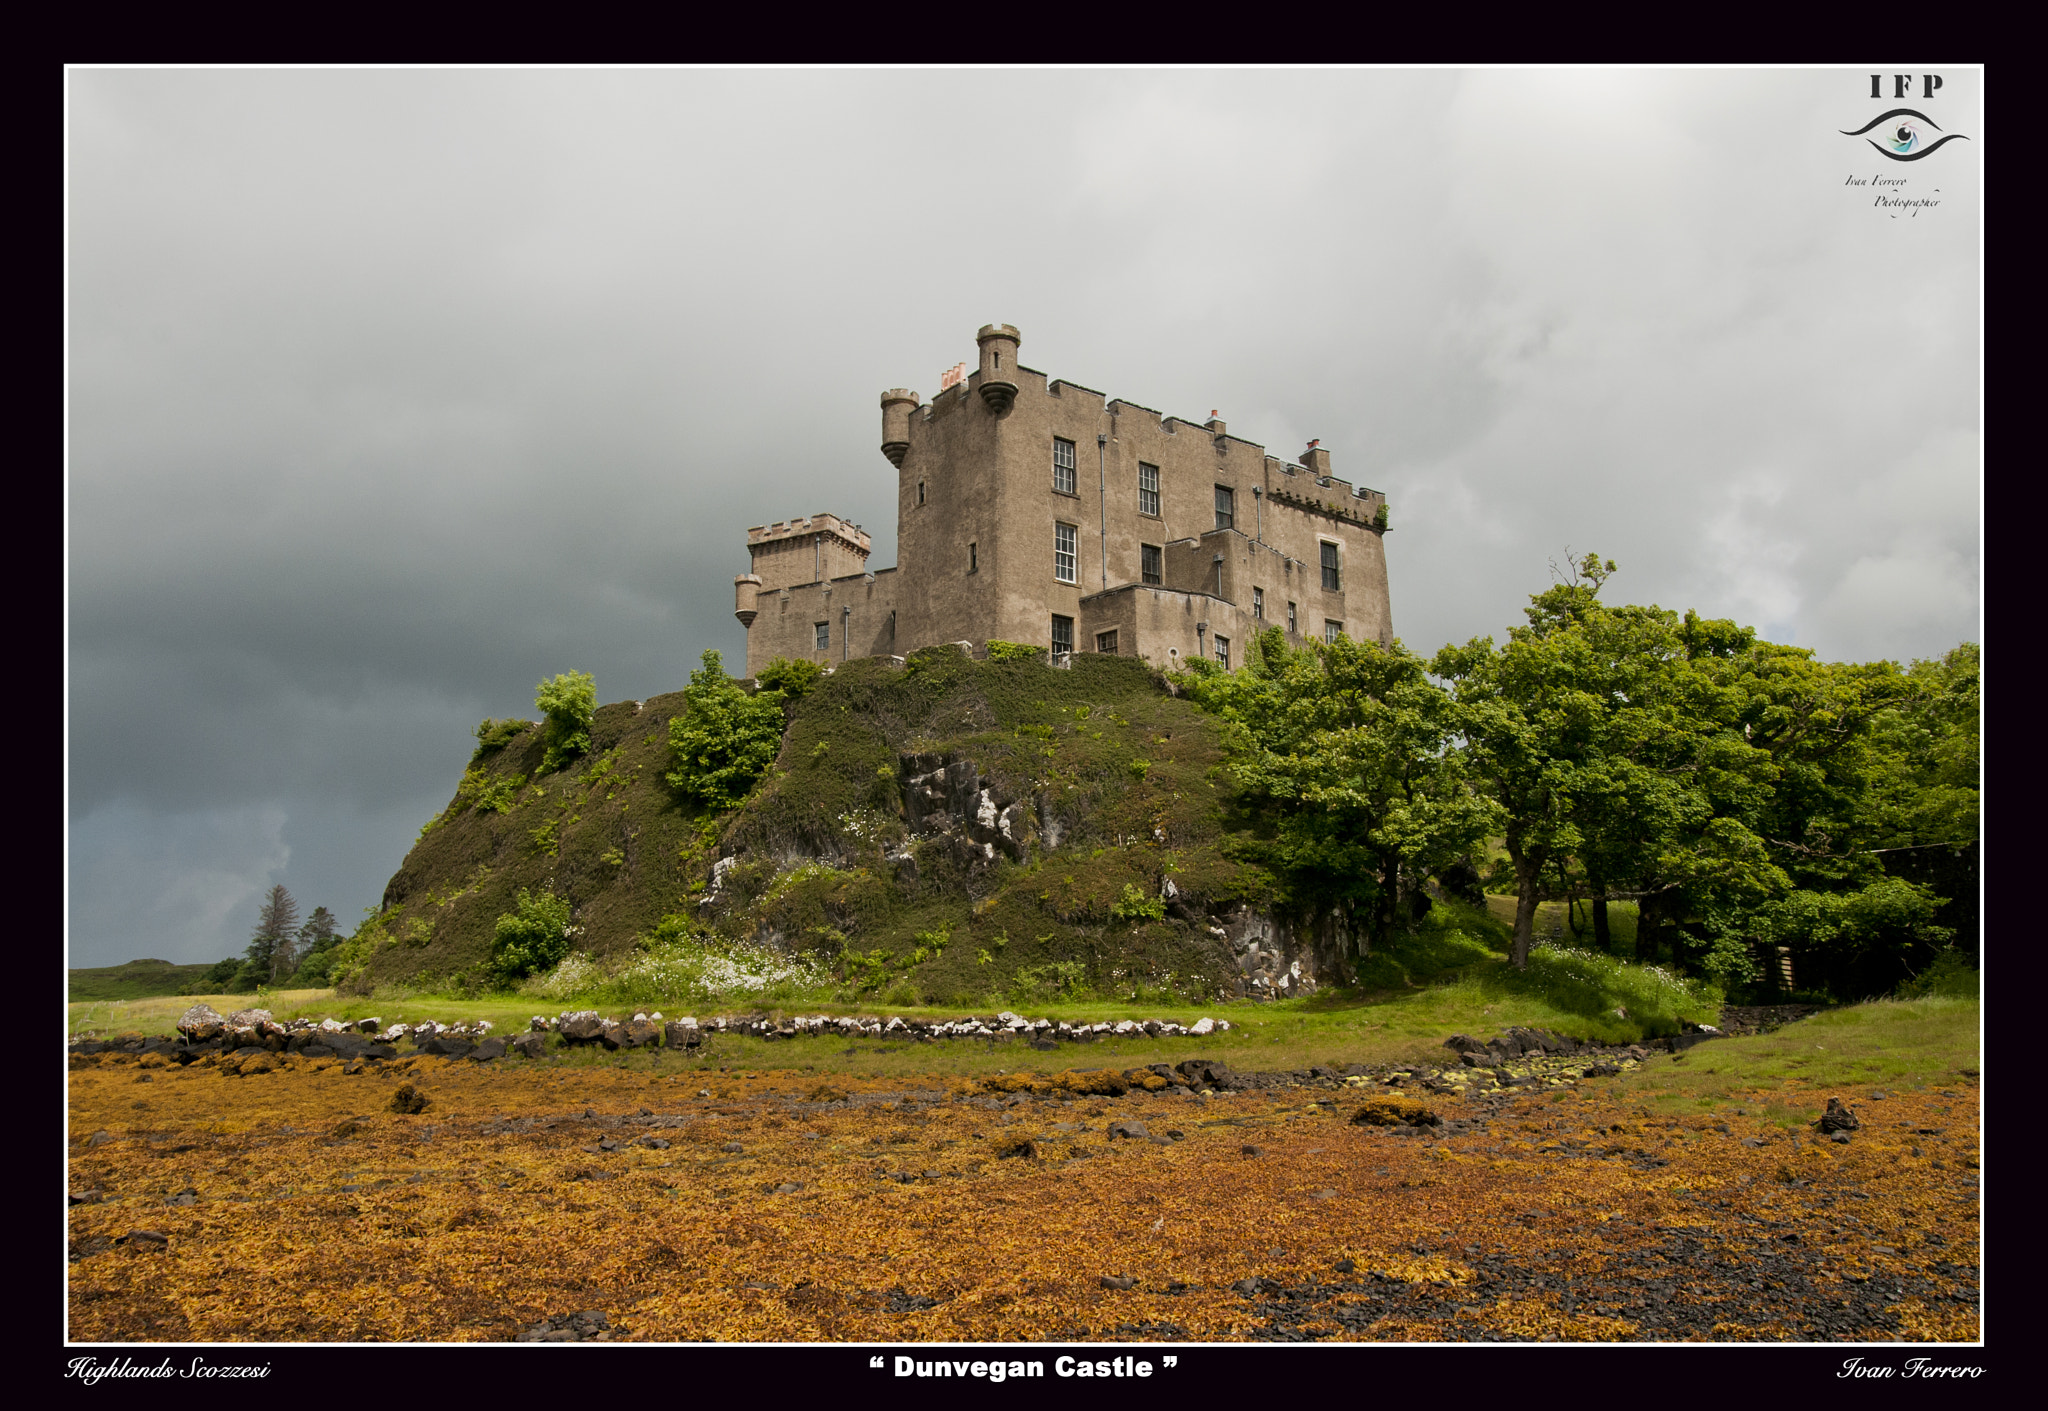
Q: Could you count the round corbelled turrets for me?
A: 3